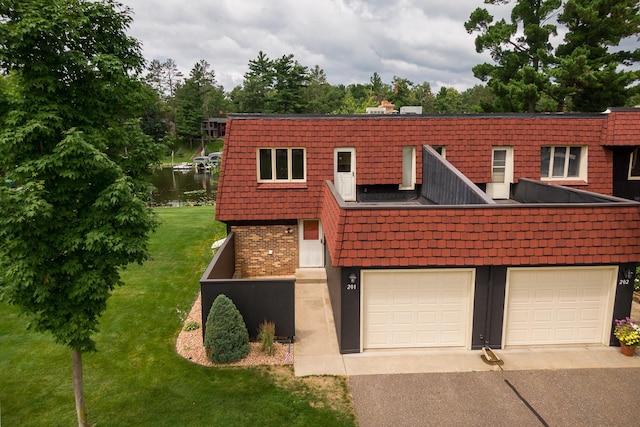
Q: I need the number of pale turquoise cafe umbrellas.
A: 0